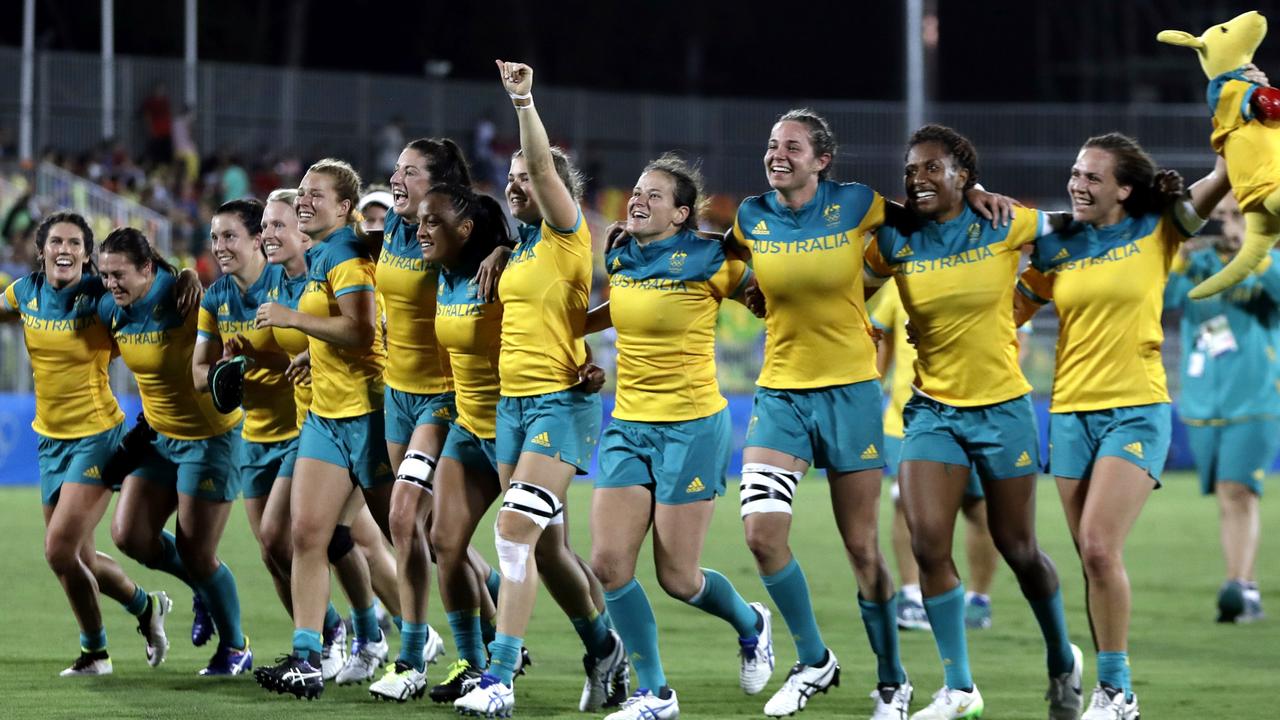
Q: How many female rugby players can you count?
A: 12